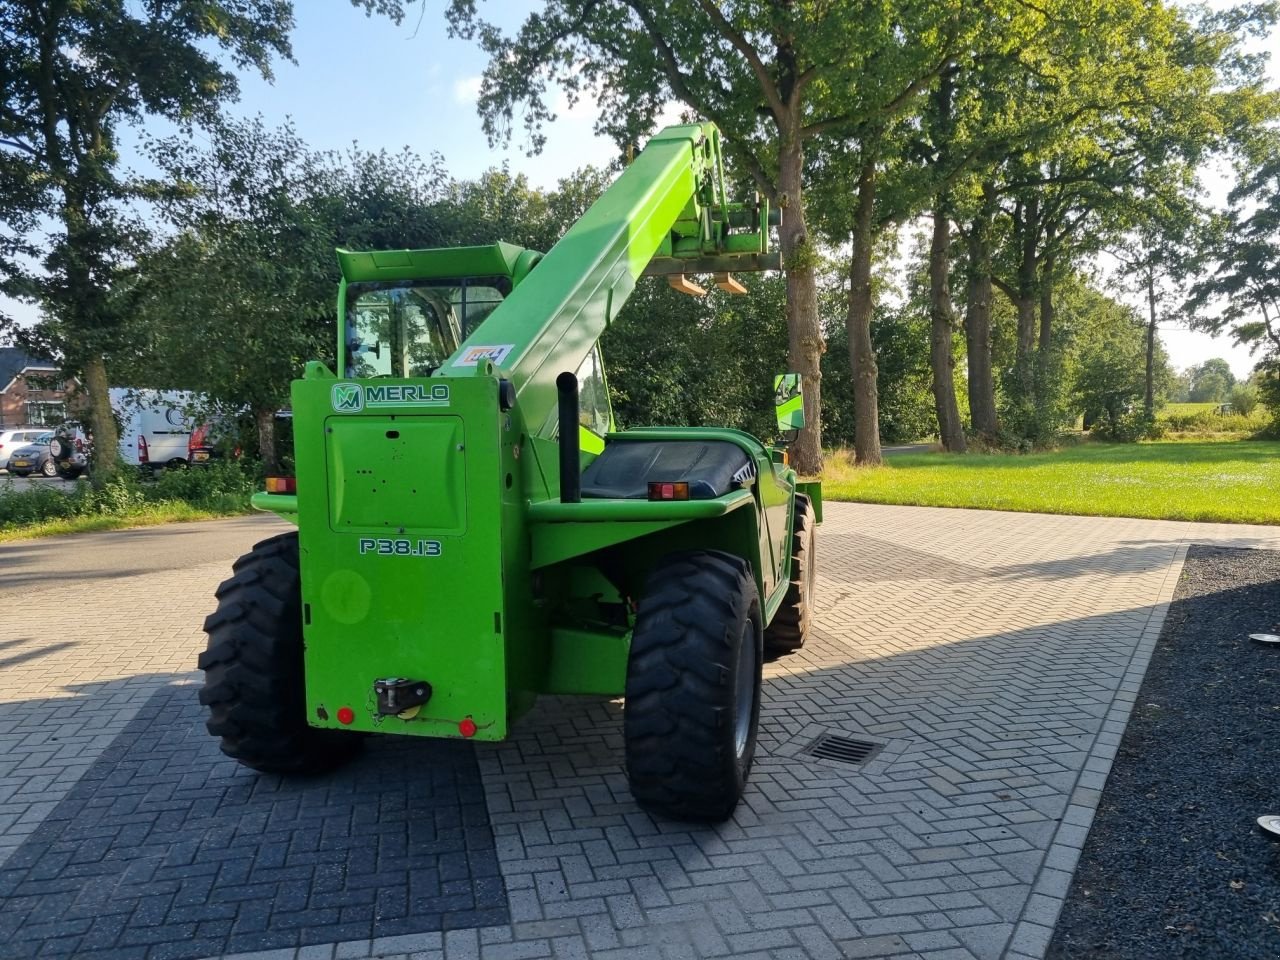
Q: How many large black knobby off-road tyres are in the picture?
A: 3